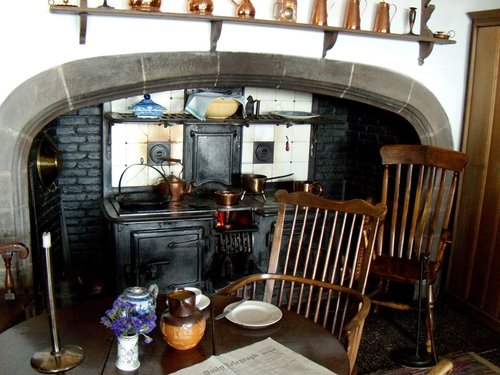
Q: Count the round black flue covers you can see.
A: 2